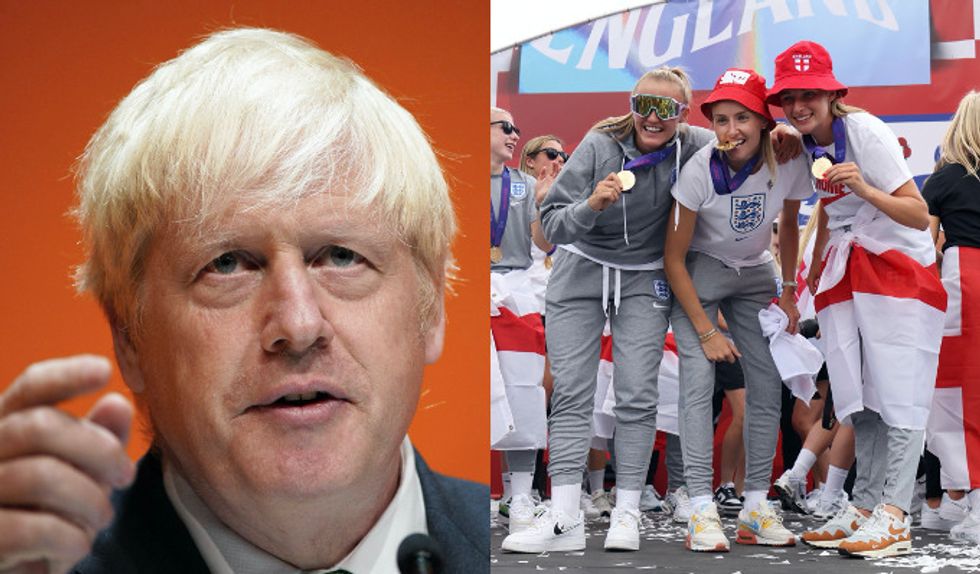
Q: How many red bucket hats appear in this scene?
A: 2